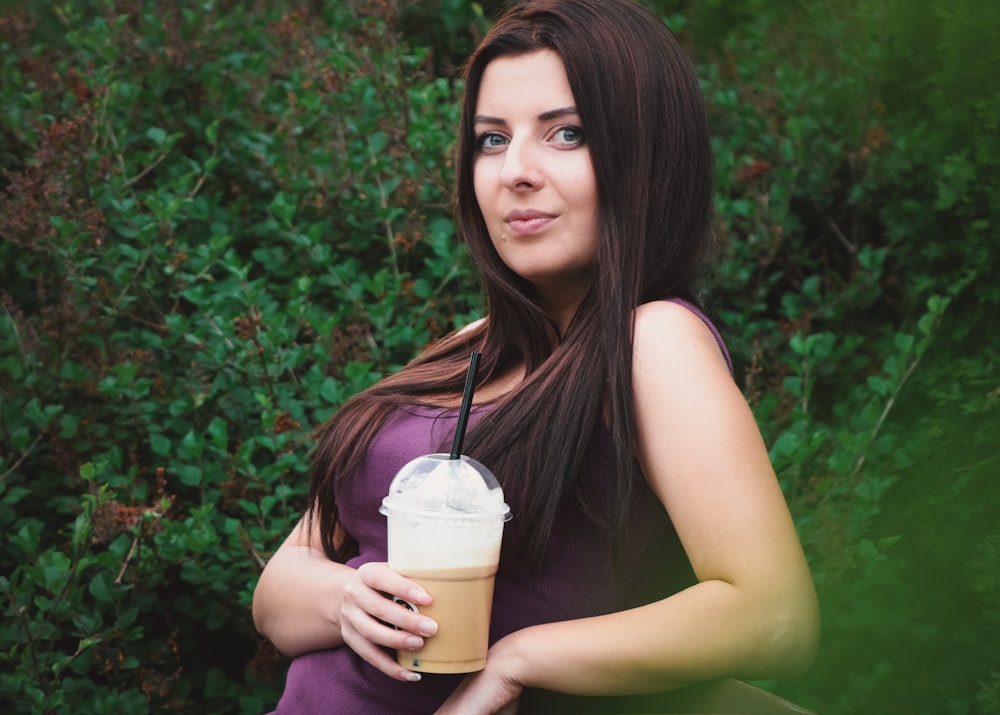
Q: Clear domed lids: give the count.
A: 1